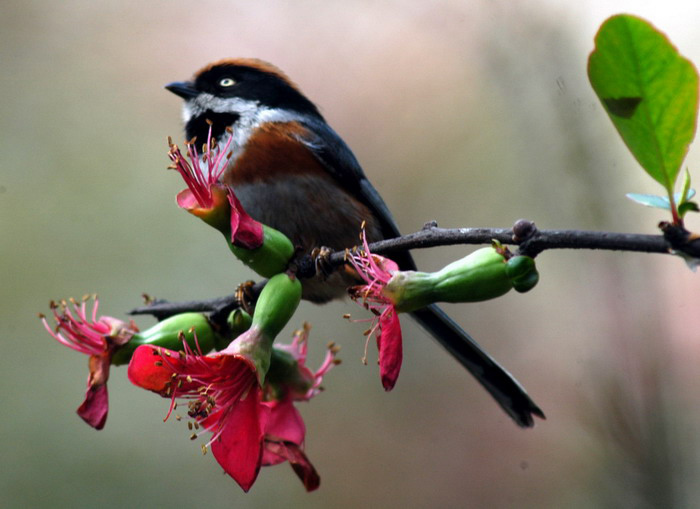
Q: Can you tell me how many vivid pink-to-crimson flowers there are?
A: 5